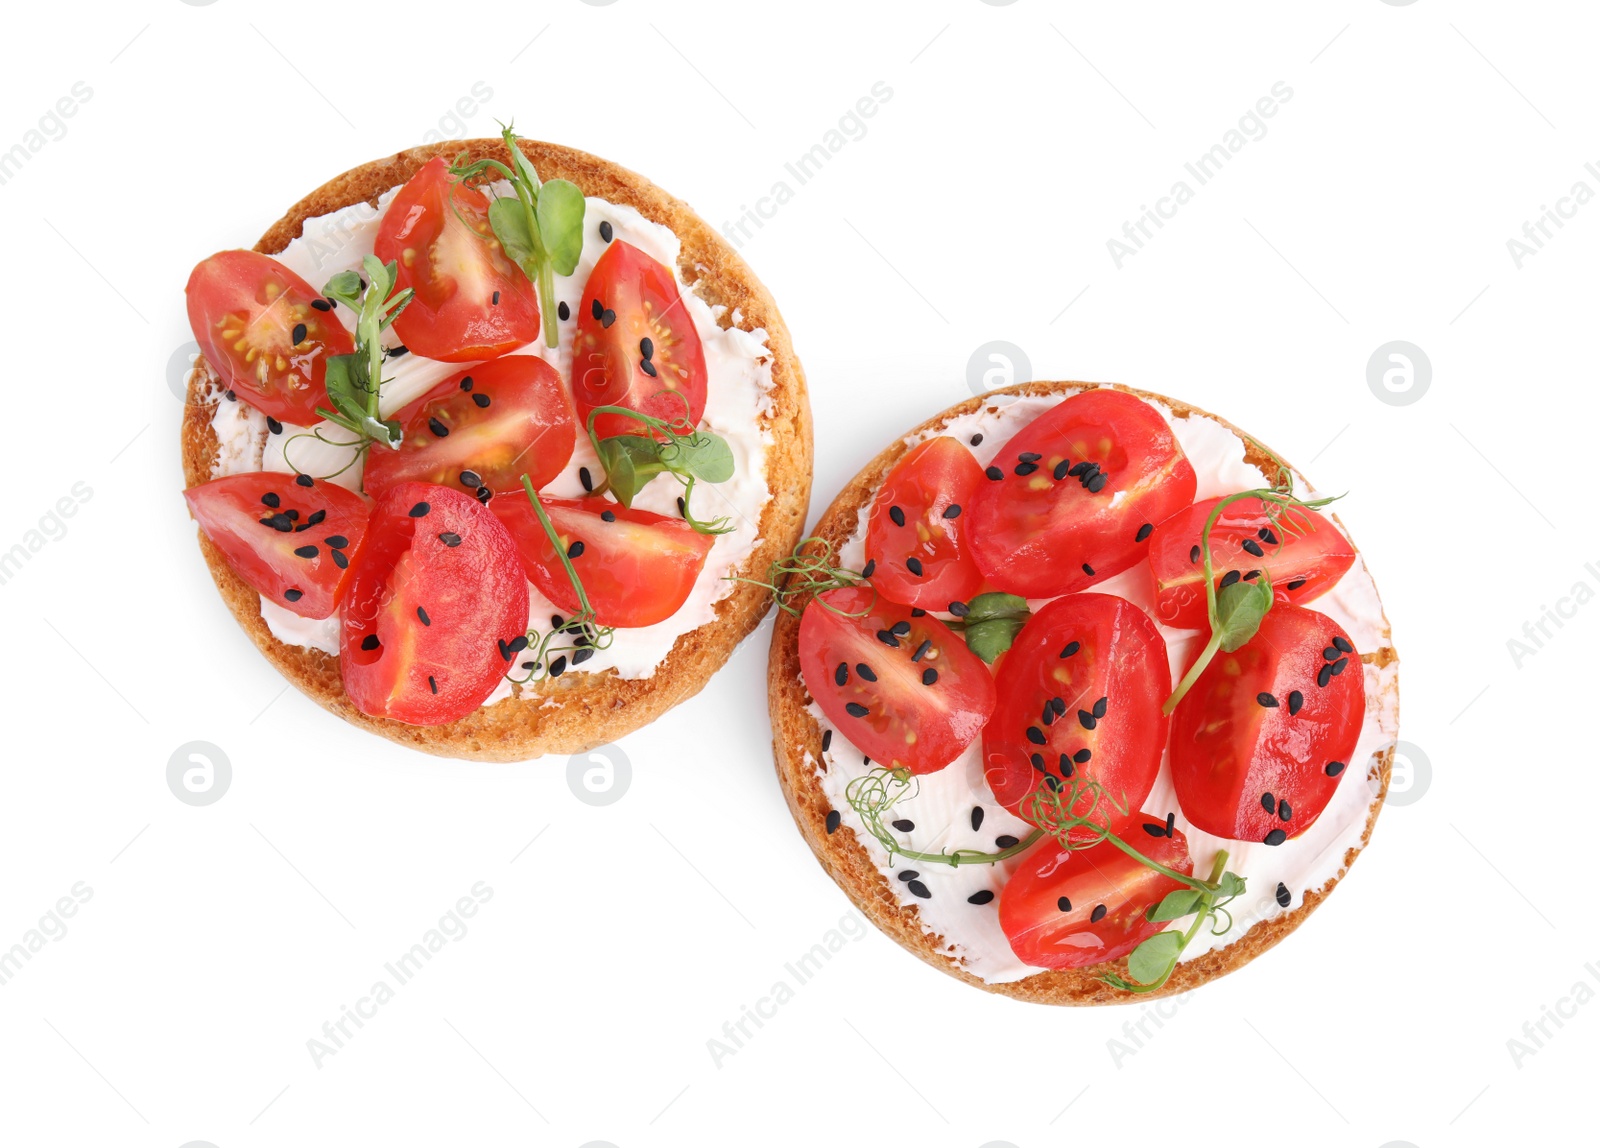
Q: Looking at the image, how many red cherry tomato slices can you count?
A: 14